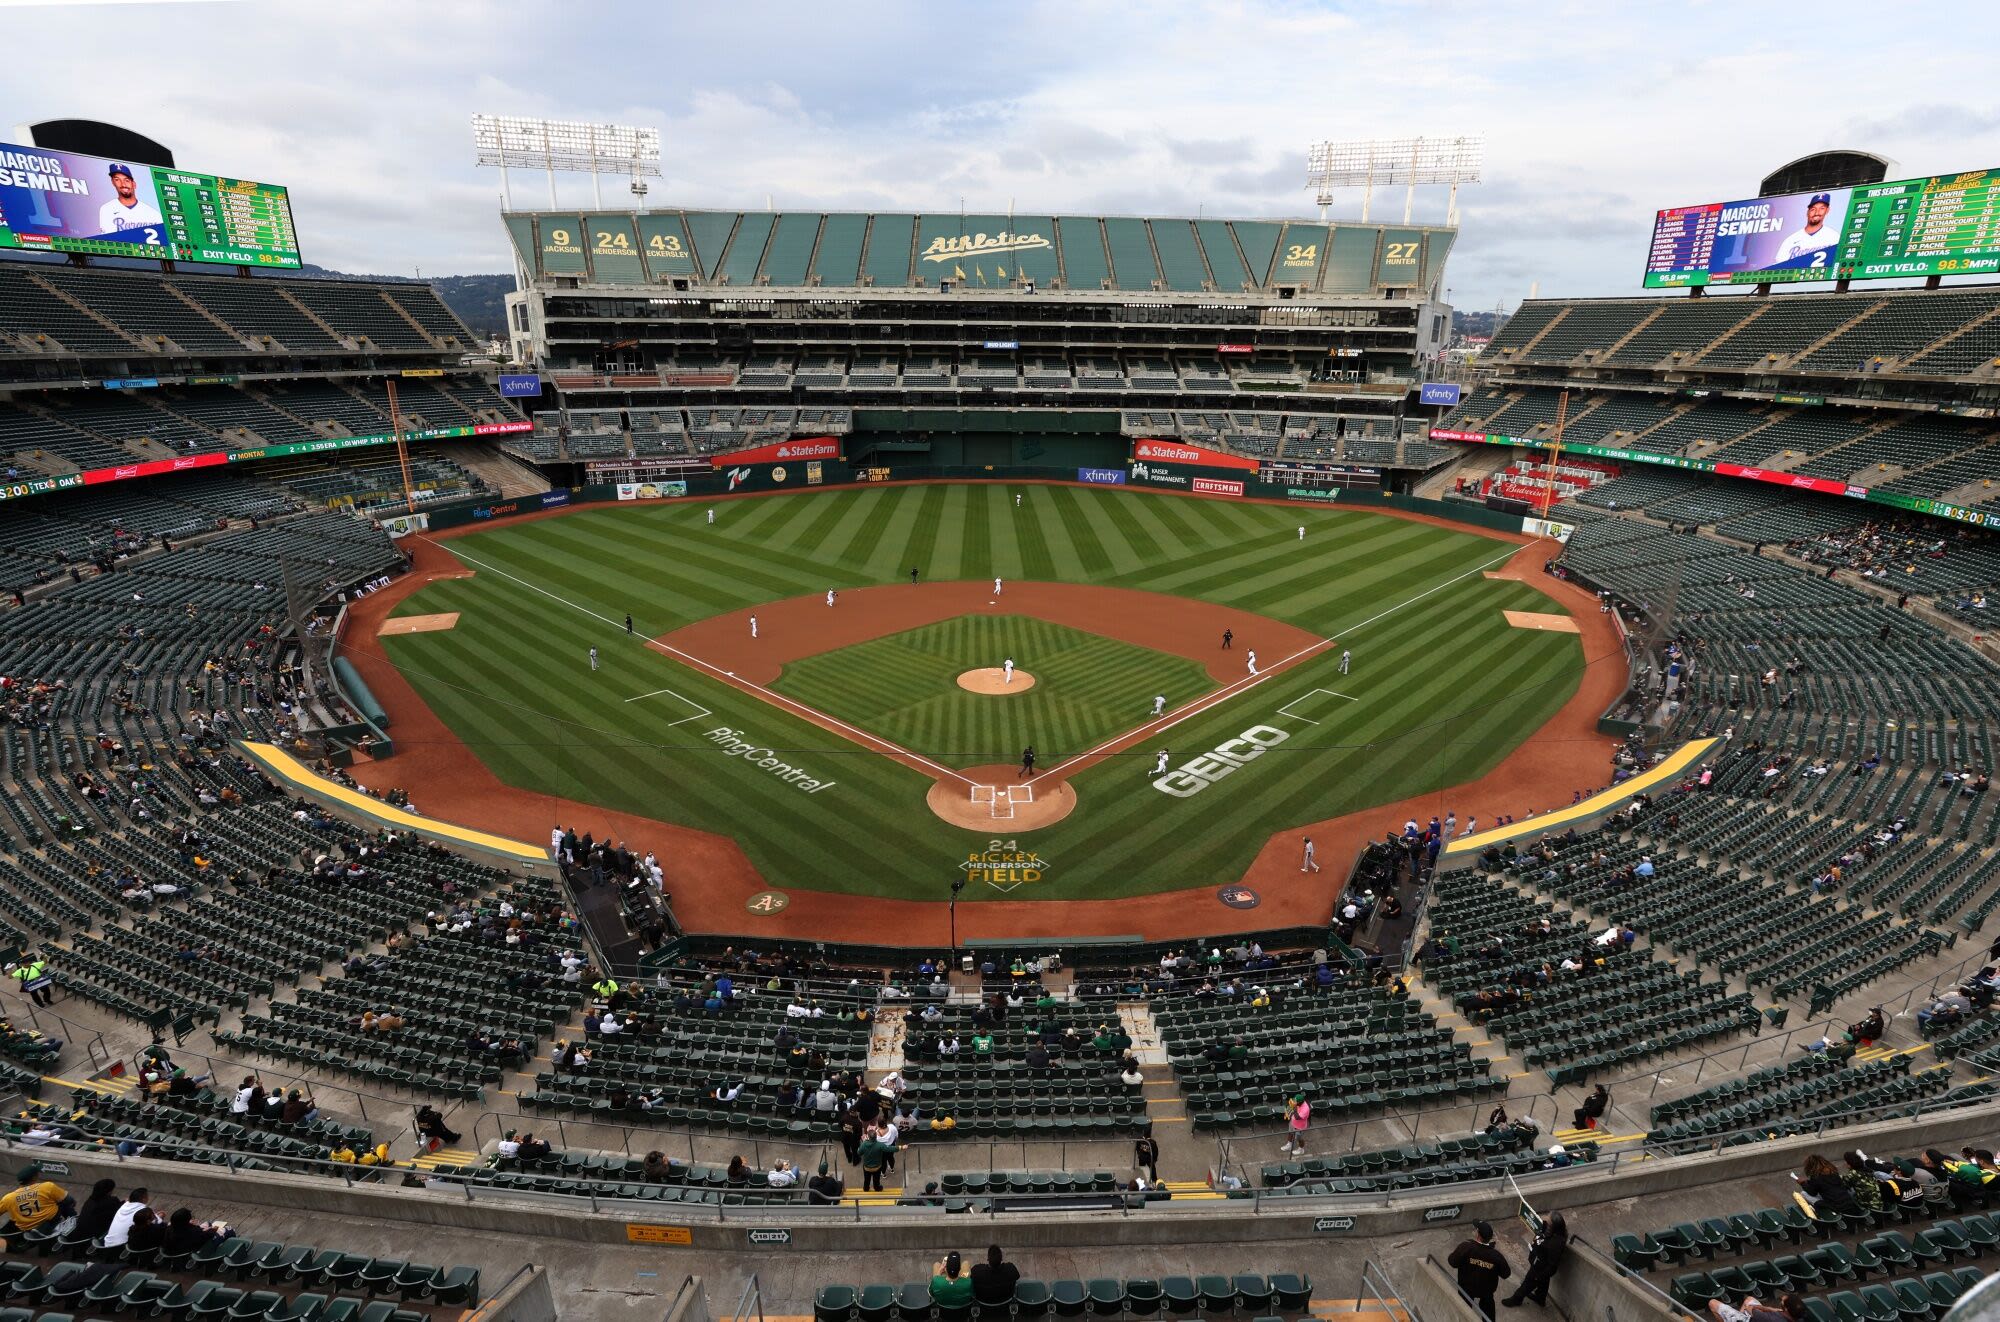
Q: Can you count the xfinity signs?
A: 3